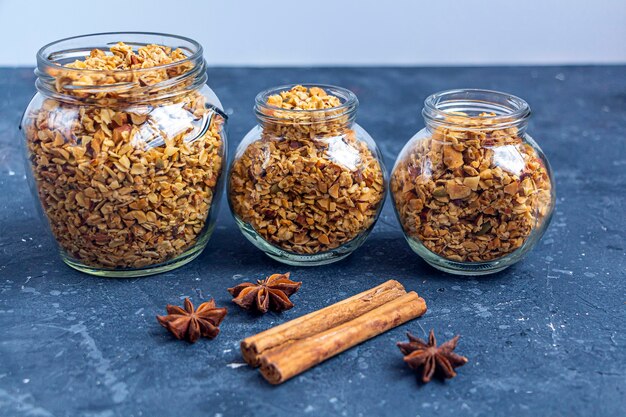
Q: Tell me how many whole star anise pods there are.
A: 3